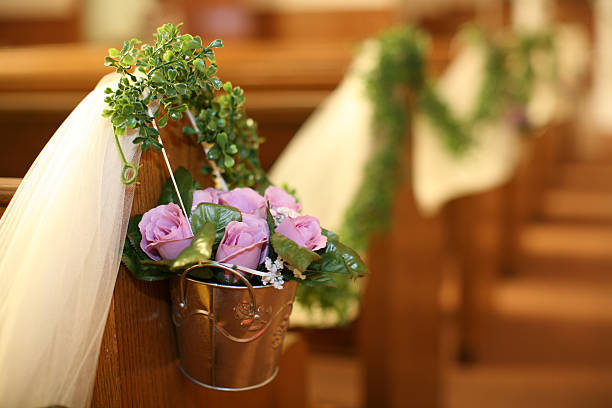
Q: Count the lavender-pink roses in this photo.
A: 6